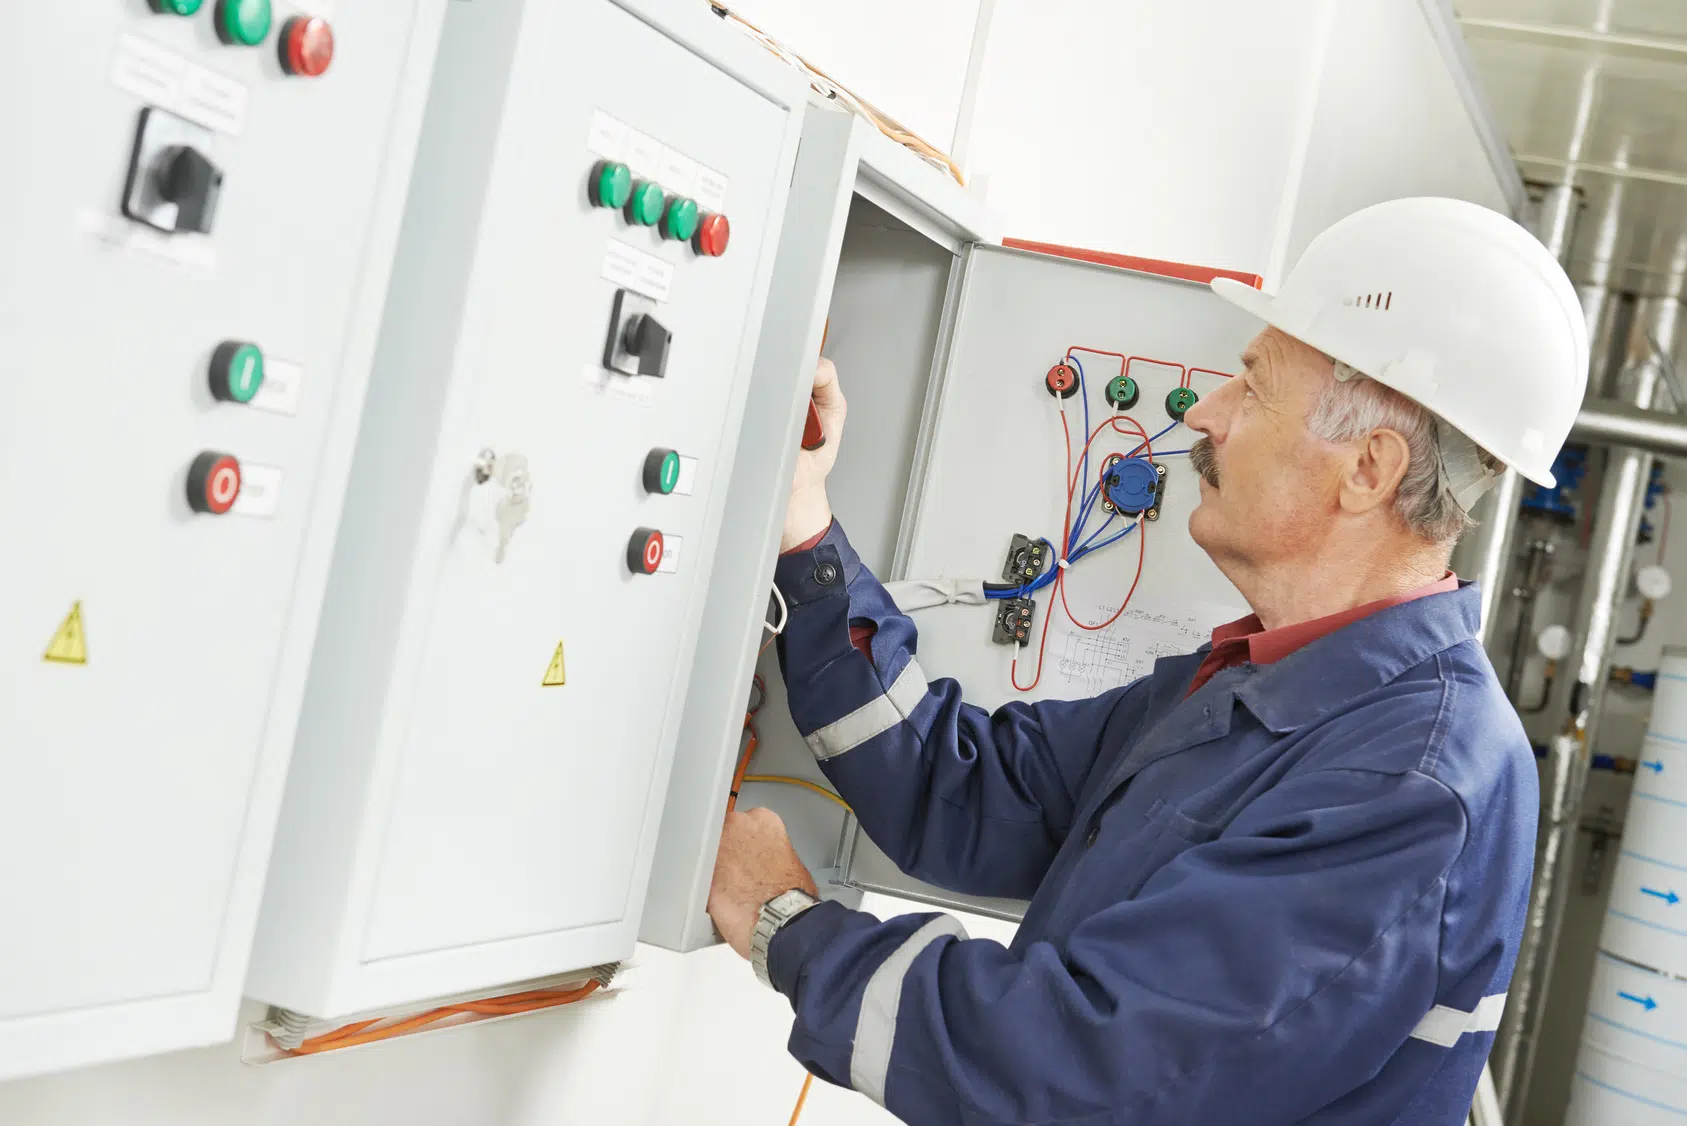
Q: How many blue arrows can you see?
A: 3